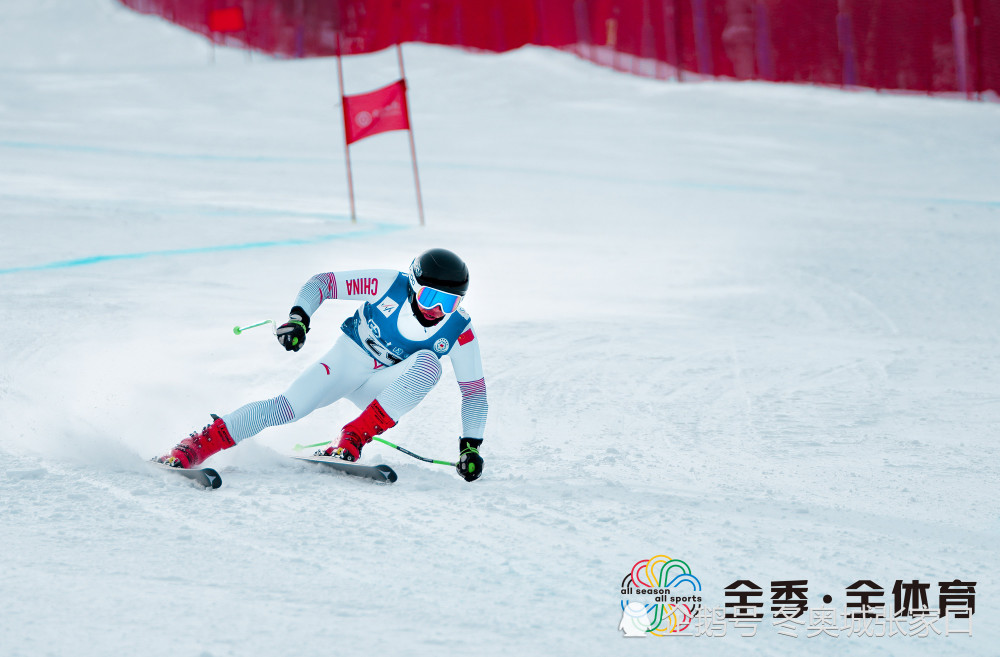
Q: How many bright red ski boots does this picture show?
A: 2